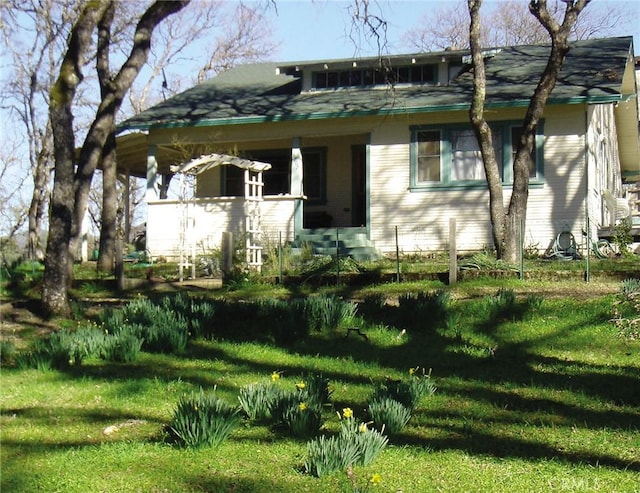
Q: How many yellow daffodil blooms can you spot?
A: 7